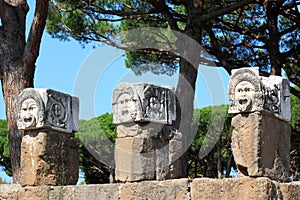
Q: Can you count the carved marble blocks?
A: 3